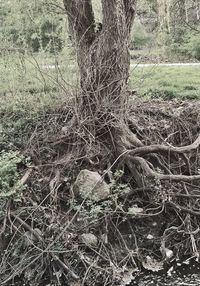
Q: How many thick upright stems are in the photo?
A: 2